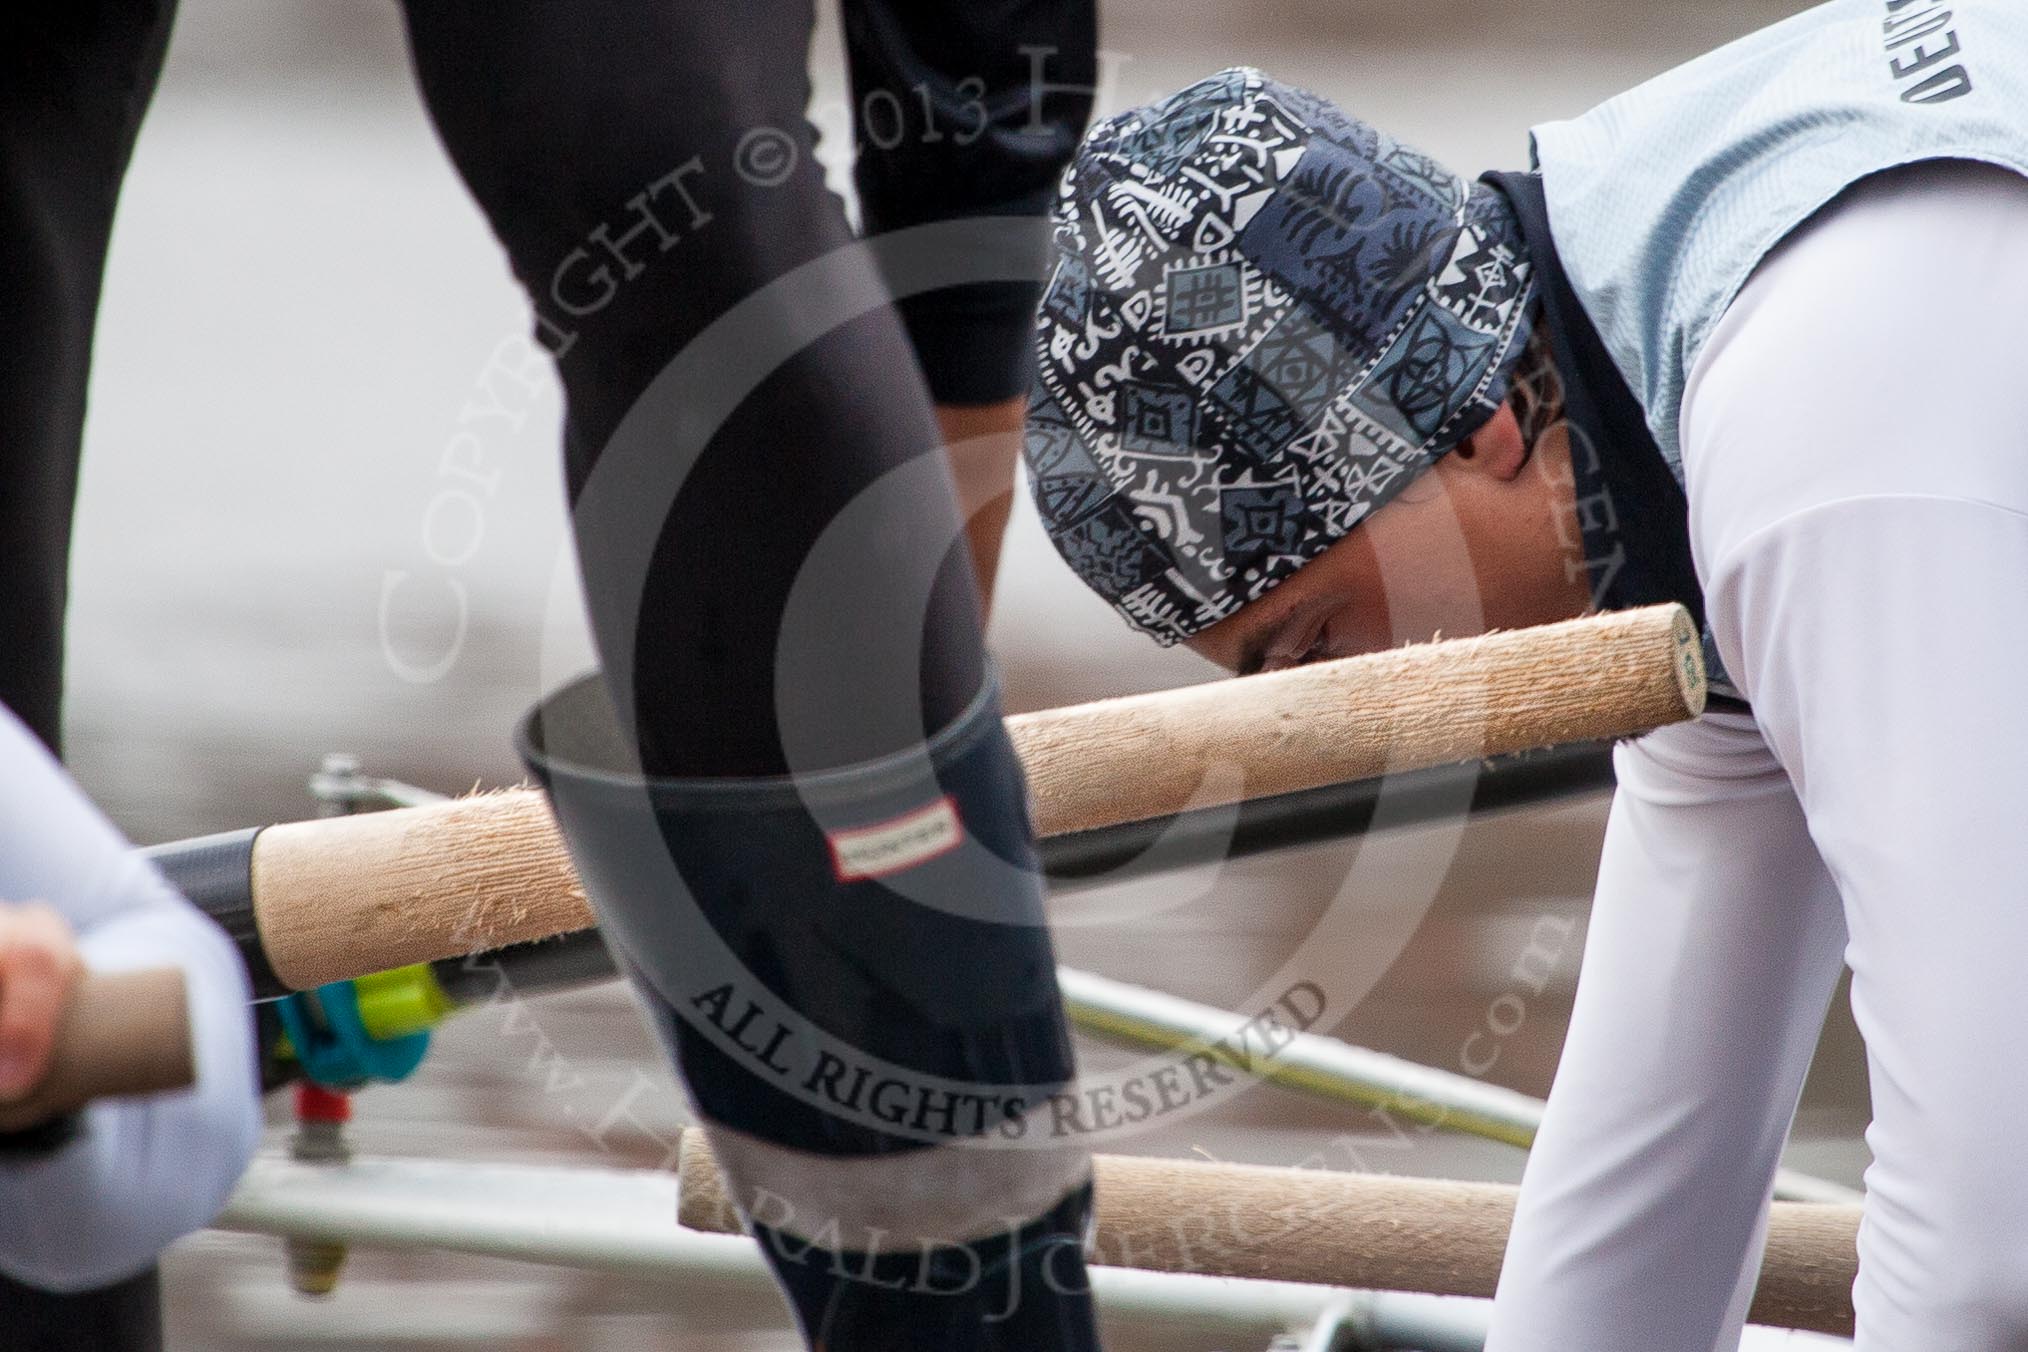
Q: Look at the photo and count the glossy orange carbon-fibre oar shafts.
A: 0